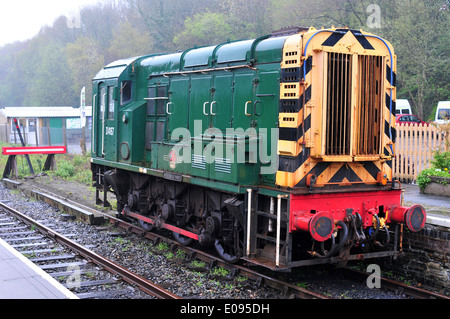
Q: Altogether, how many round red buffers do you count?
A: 2